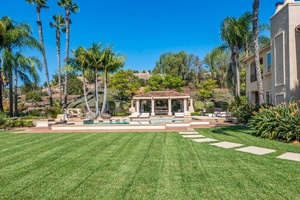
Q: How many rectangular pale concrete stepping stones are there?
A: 6